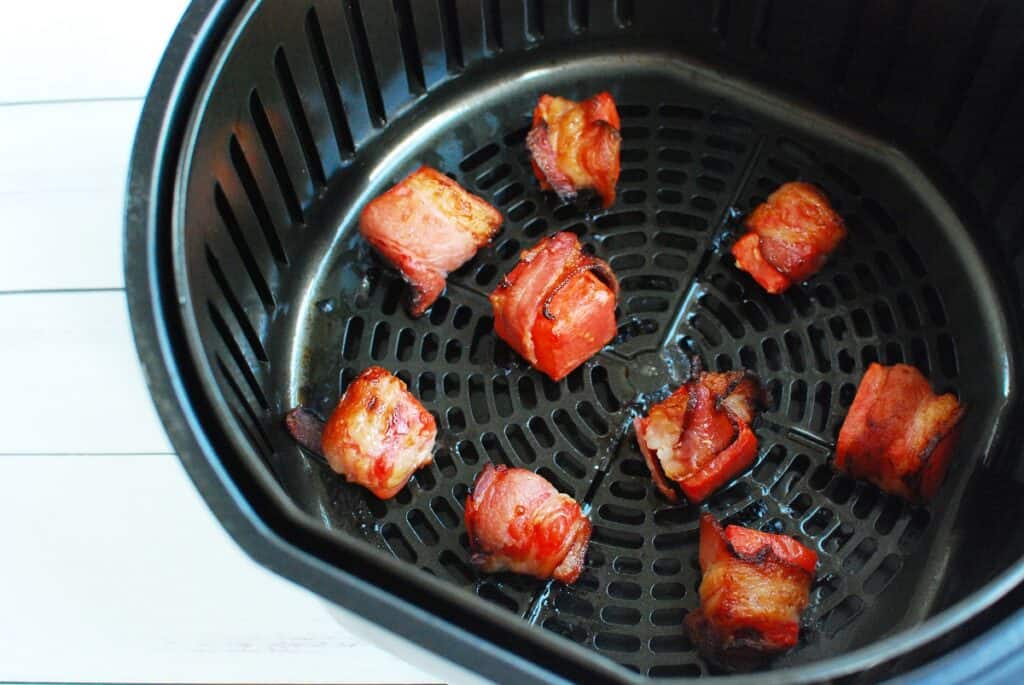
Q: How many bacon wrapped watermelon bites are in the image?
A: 9